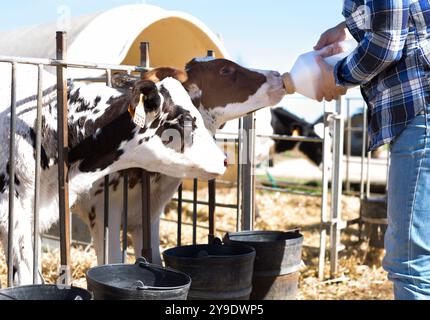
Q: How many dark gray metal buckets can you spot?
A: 4